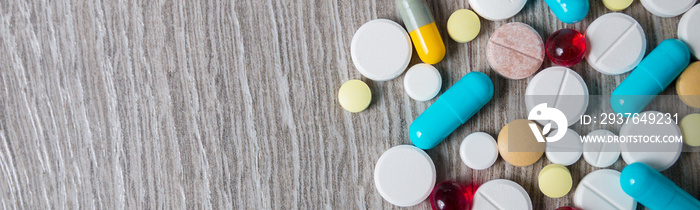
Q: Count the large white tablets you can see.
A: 10